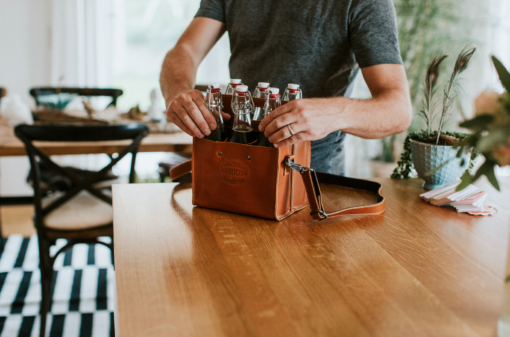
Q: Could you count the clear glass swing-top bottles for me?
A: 6